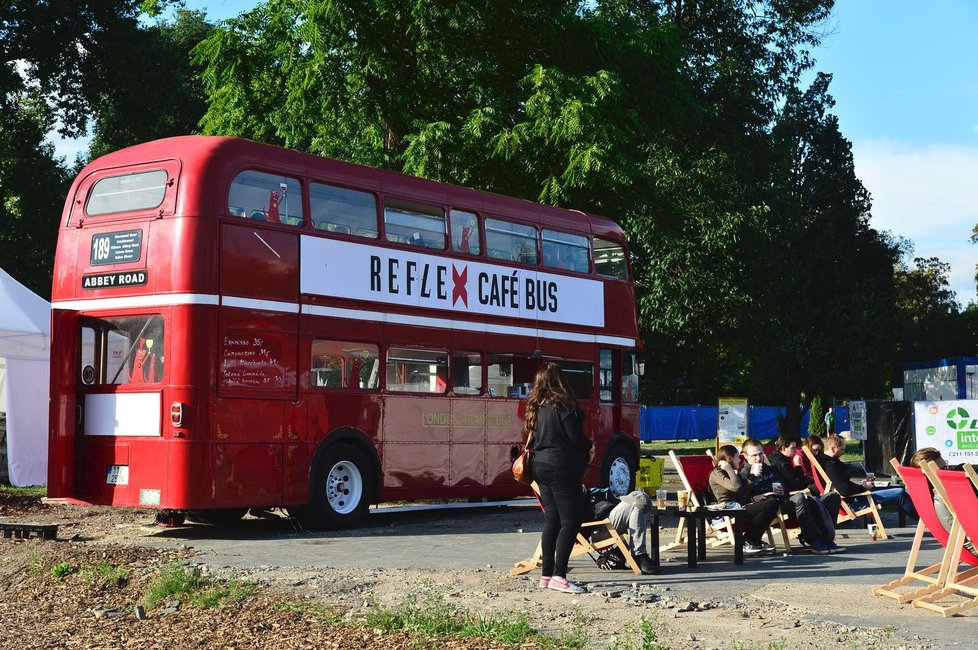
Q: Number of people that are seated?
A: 7